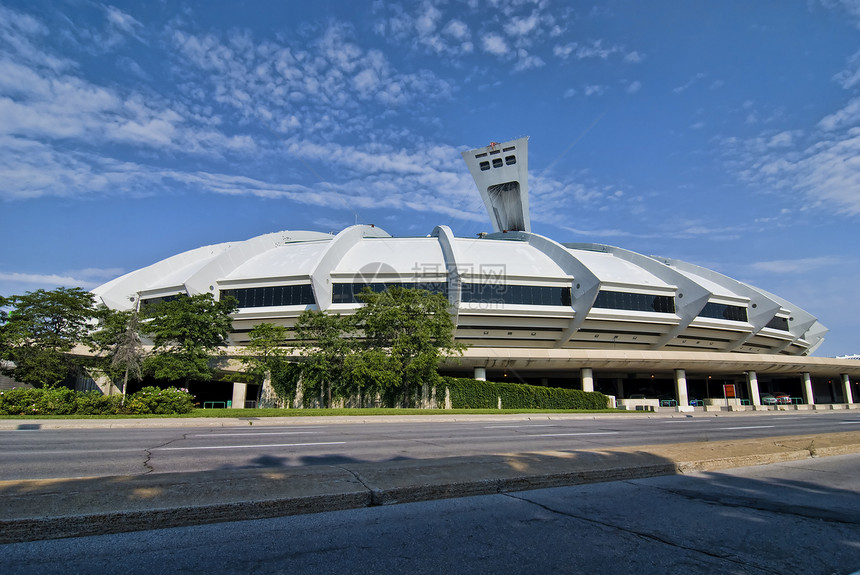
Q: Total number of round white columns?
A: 6